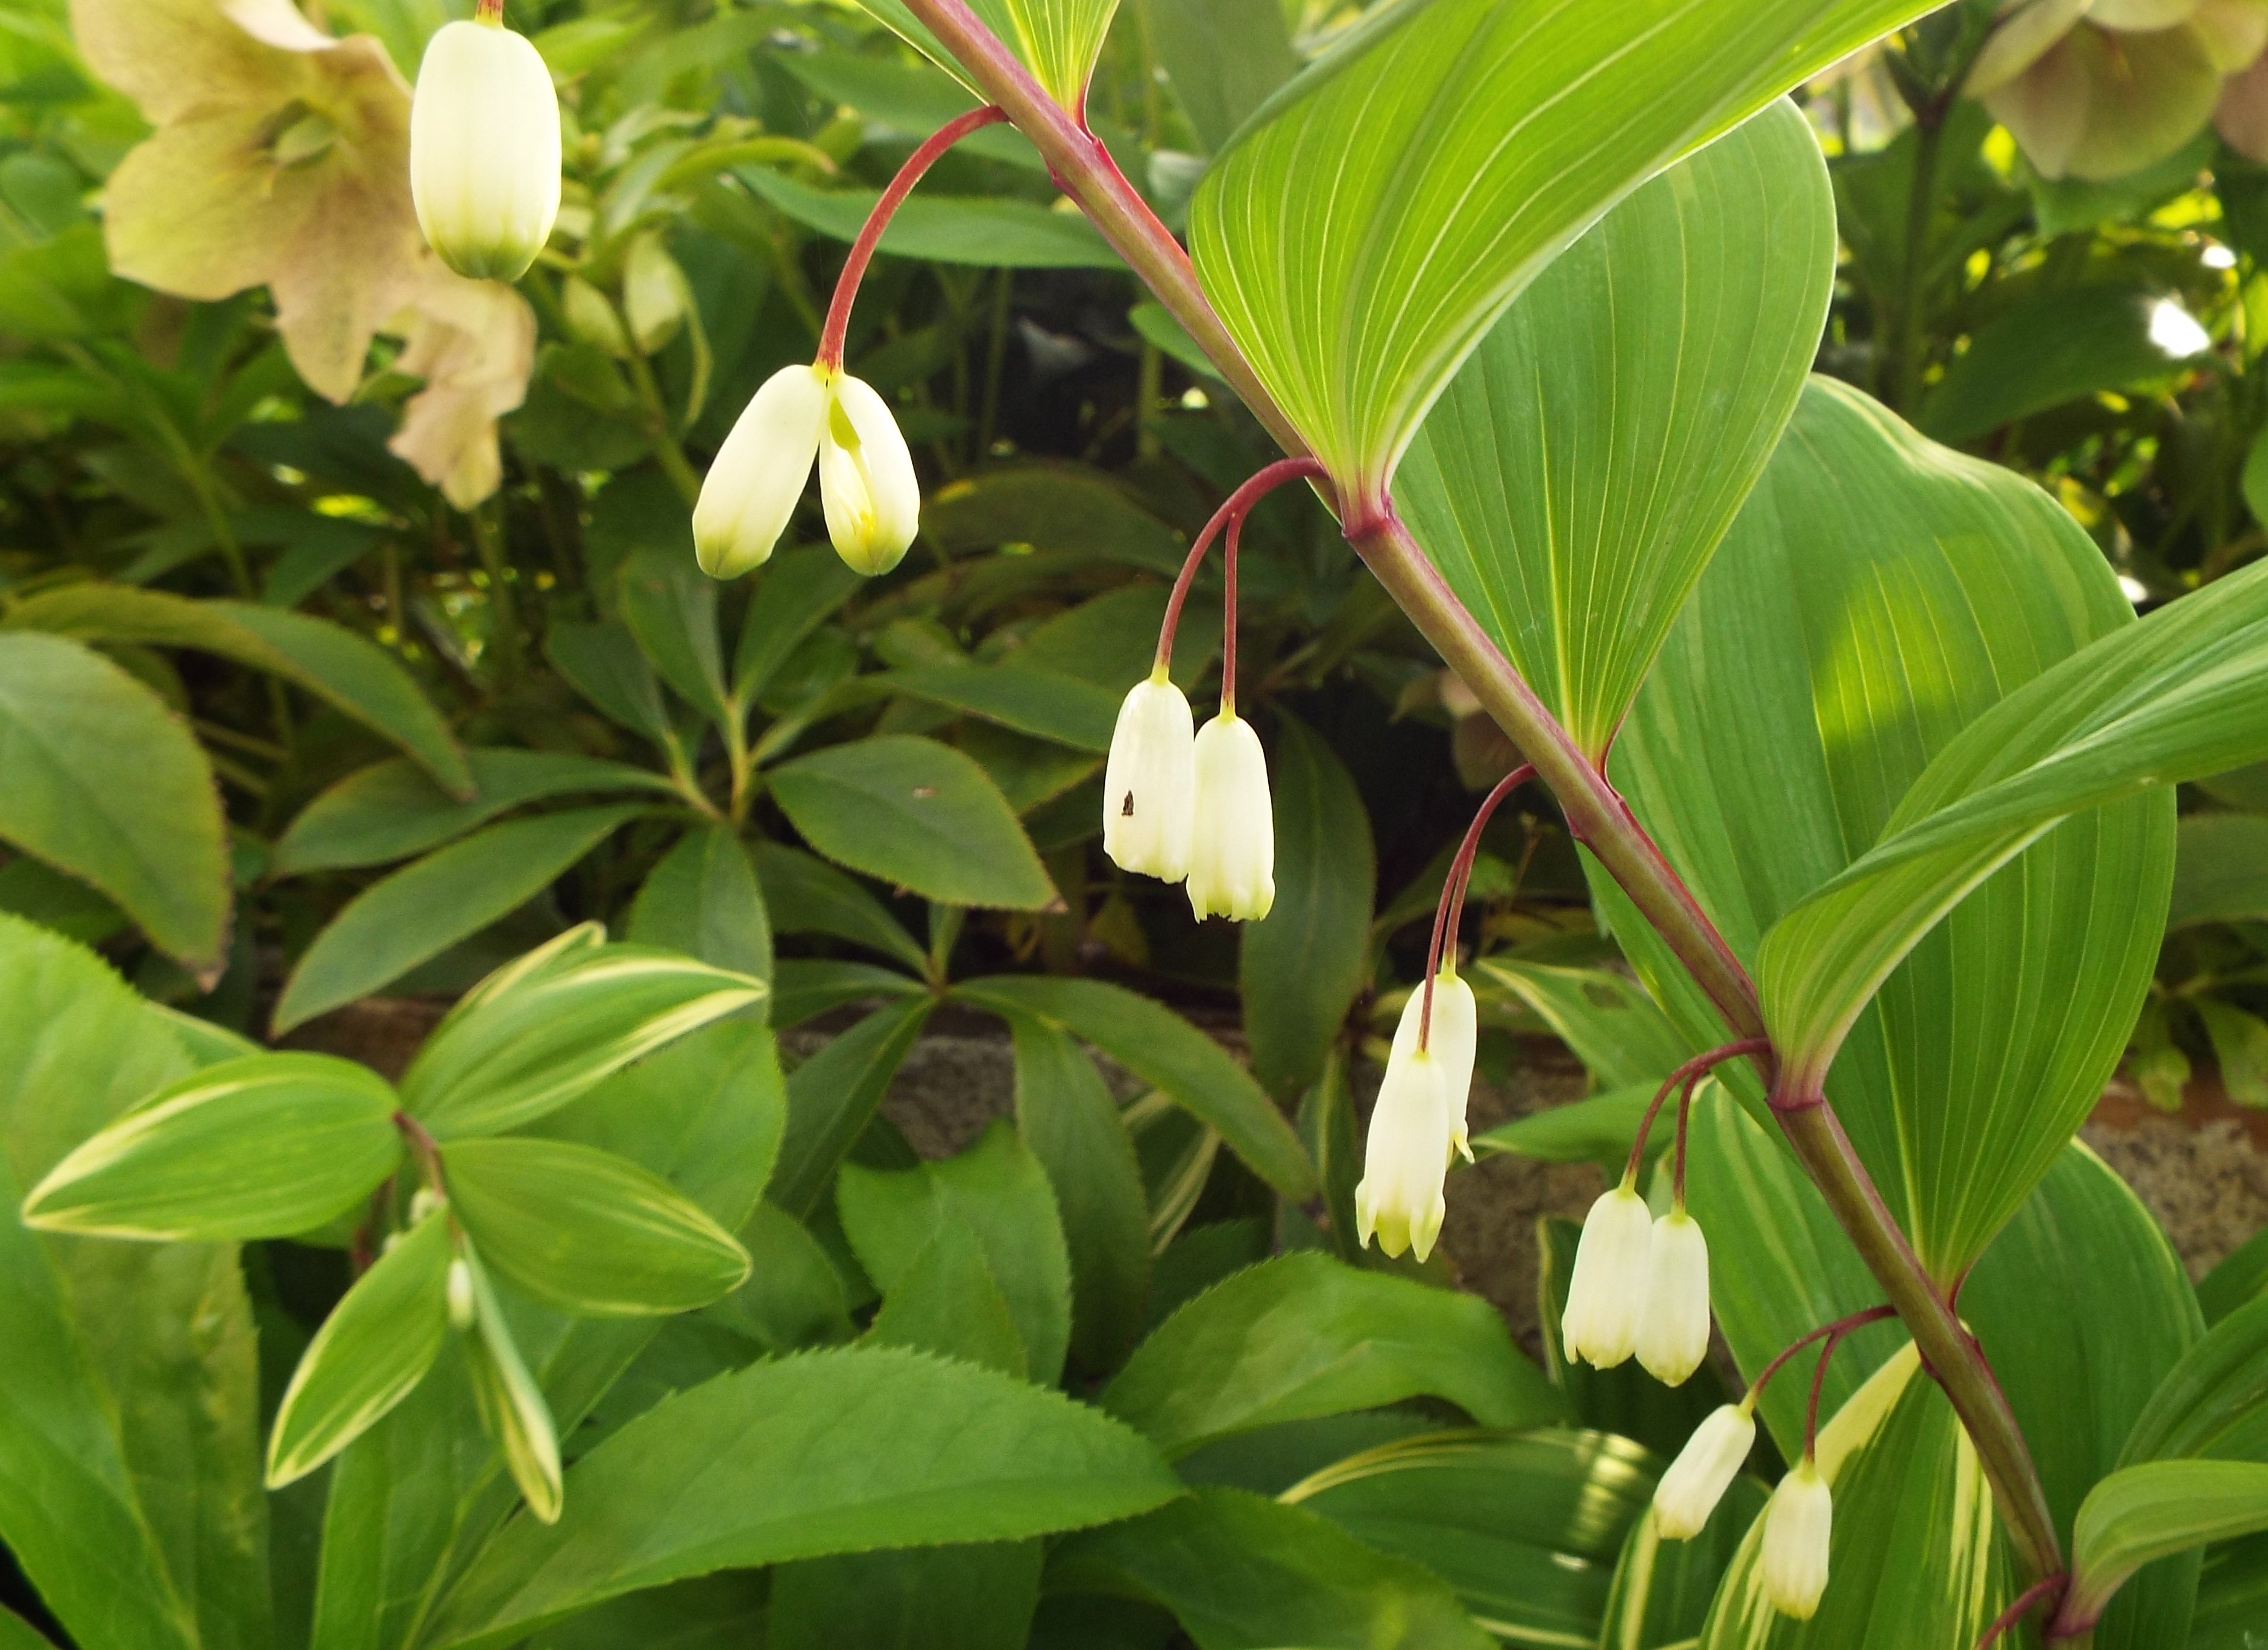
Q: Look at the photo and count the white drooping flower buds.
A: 11